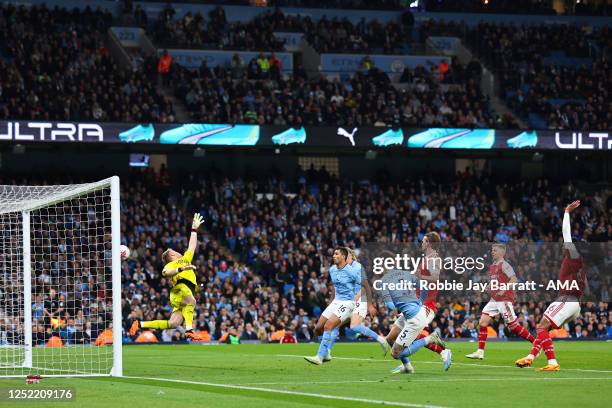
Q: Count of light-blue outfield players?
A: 3